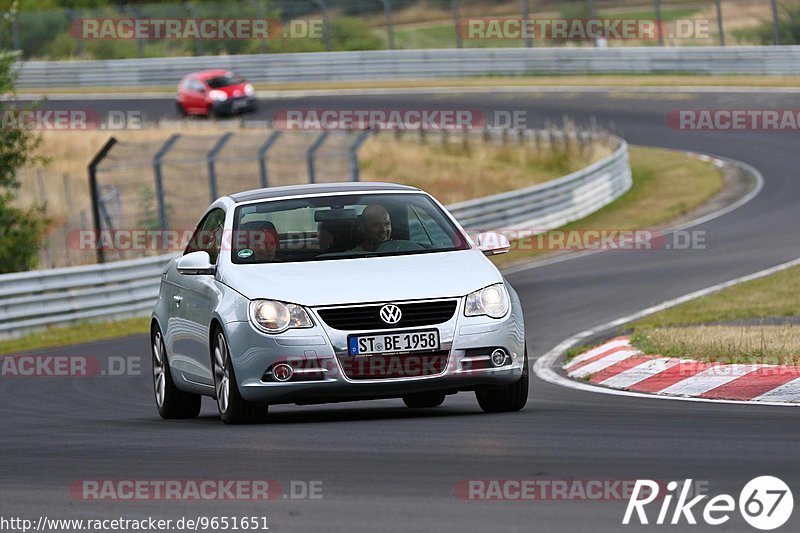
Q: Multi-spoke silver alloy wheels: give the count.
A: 2